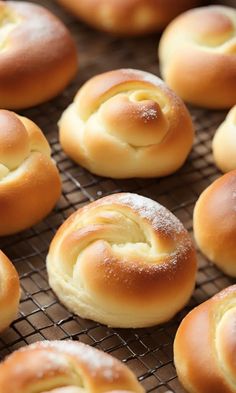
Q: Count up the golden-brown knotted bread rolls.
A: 11